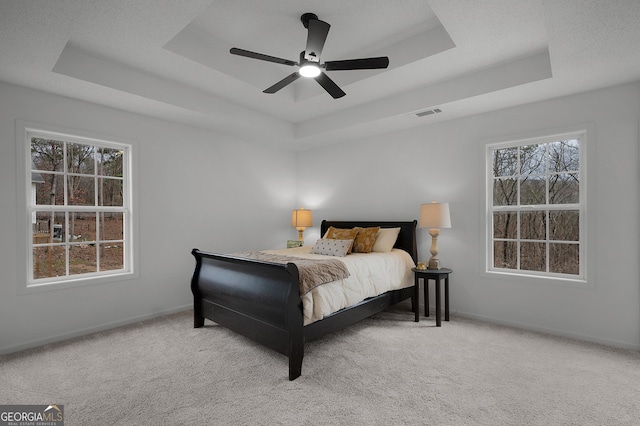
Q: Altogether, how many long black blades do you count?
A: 5